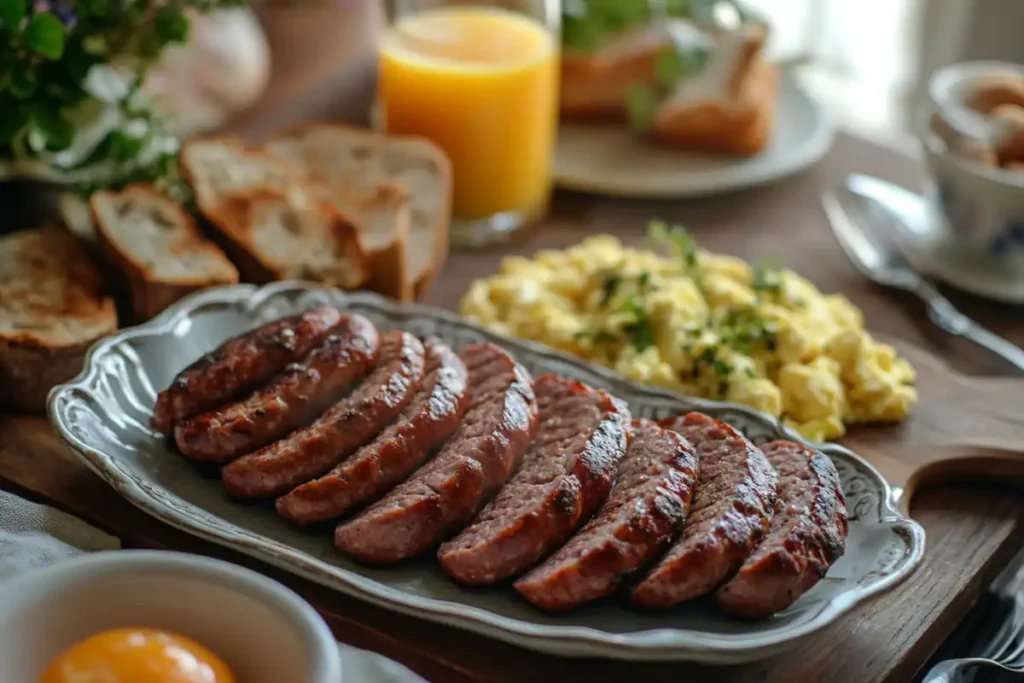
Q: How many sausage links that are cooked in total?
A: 9